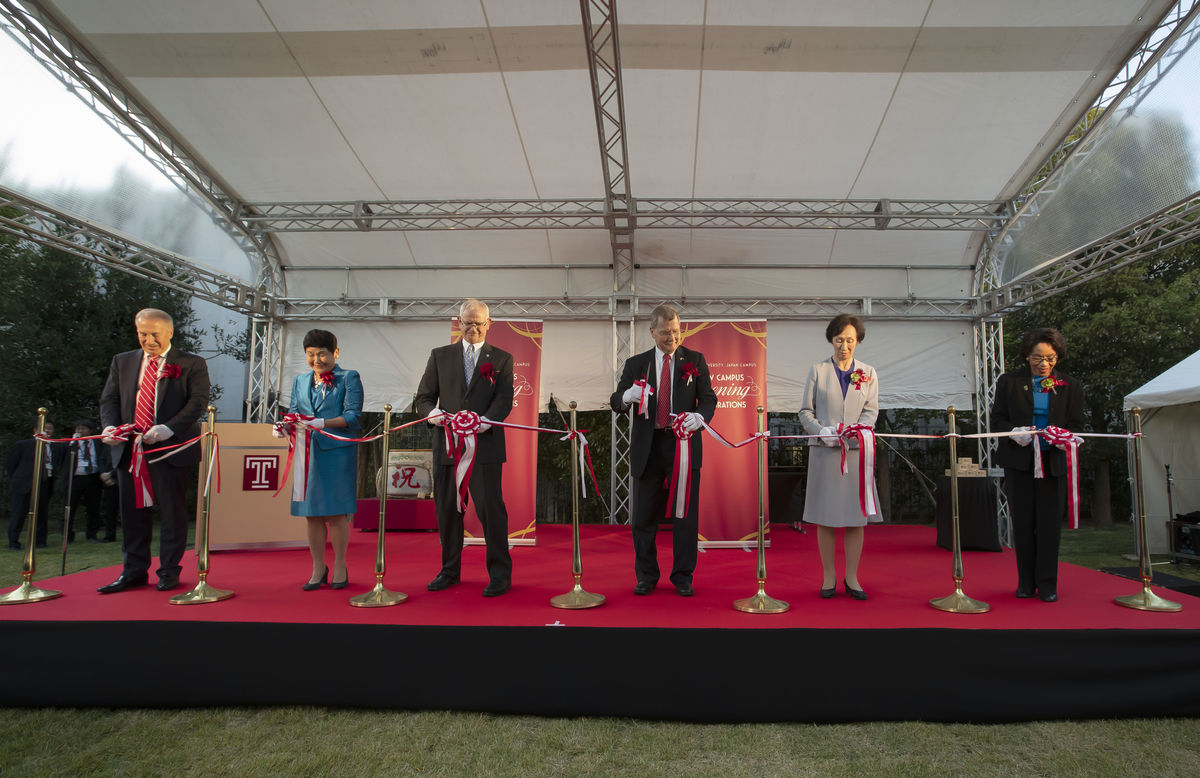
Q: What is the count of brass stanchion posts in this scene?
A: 7